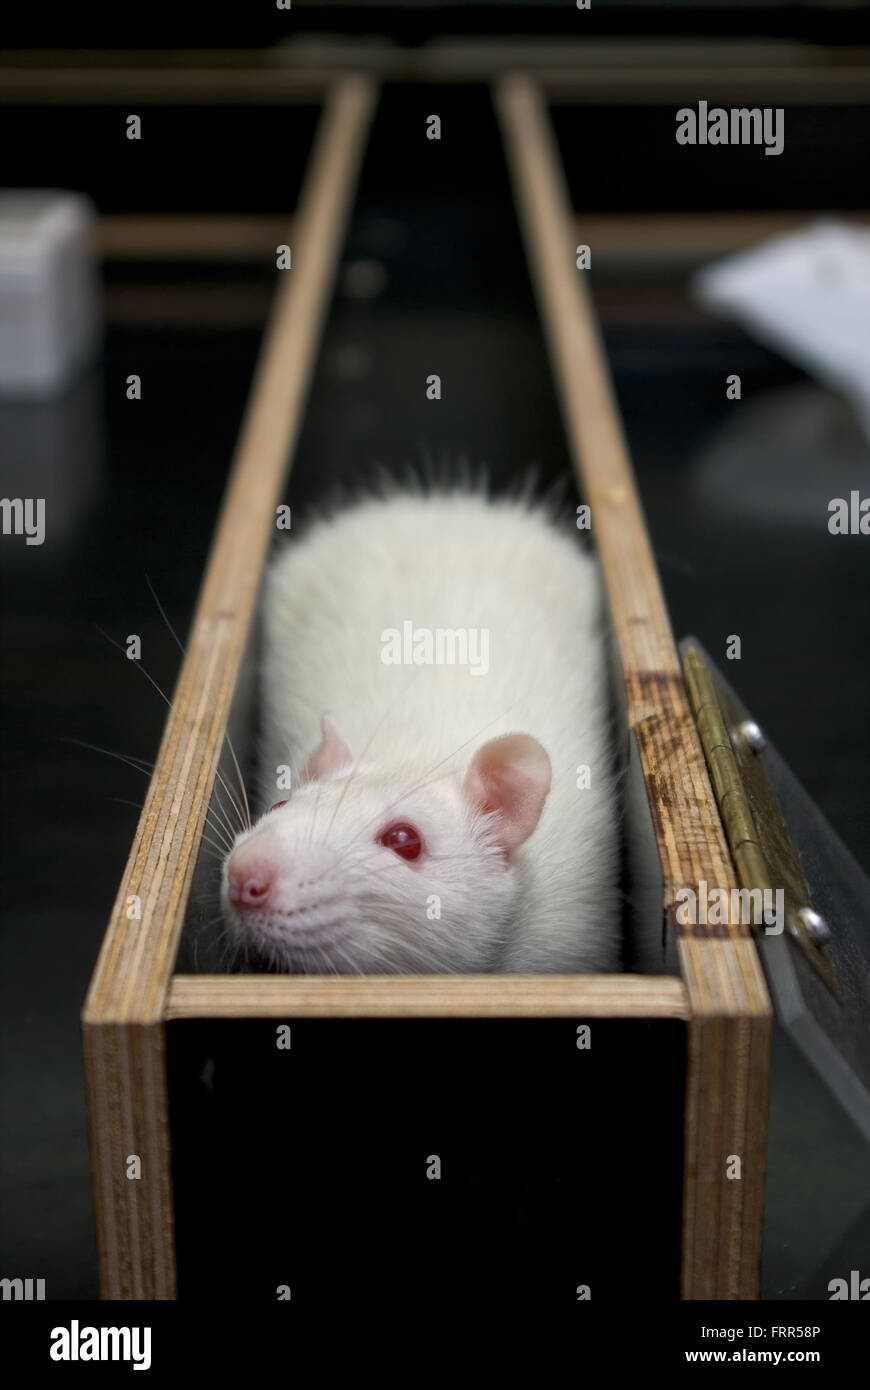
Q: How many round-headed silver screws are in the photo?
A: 2